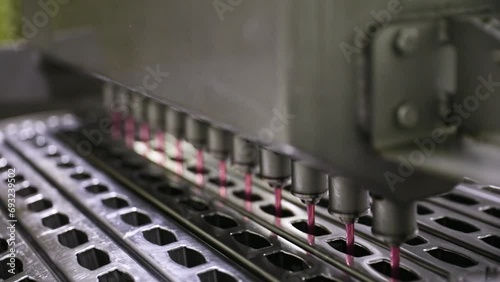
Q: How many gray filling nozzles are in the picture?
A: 12